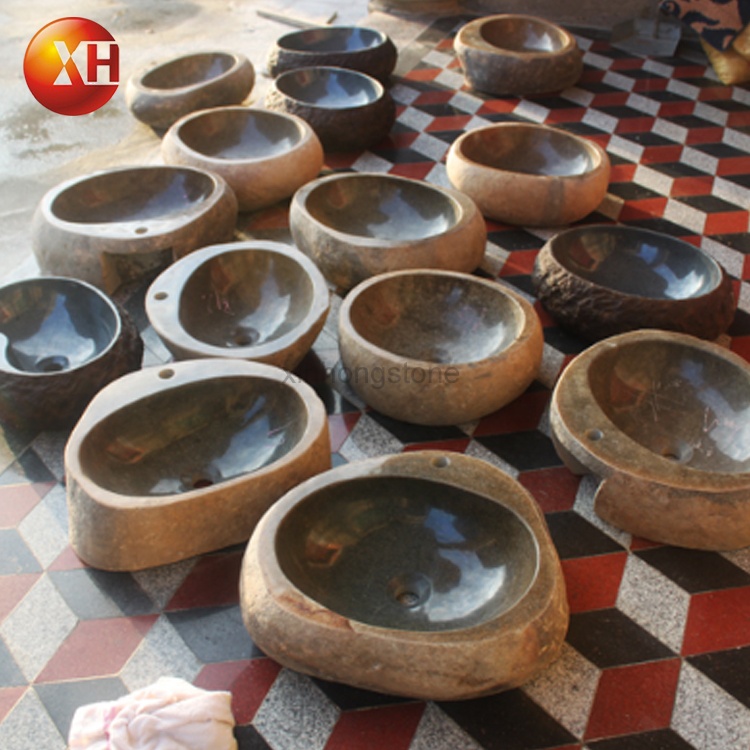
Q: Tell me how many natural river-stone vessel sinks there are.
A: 15